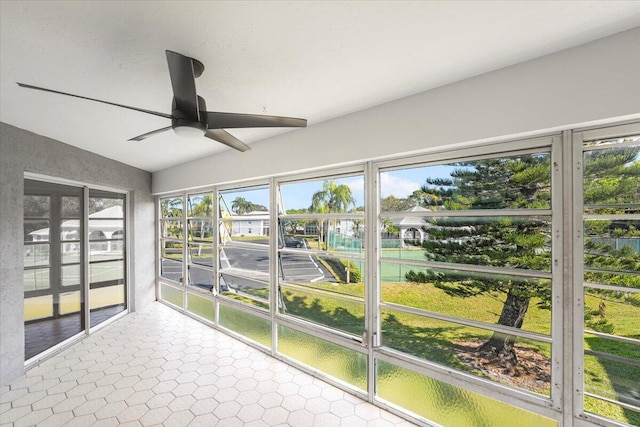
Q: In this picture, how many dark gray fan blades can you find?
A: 5